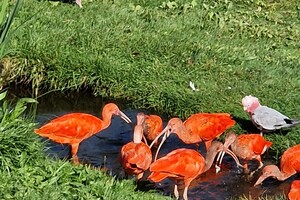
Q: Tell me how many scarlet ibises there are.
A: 8